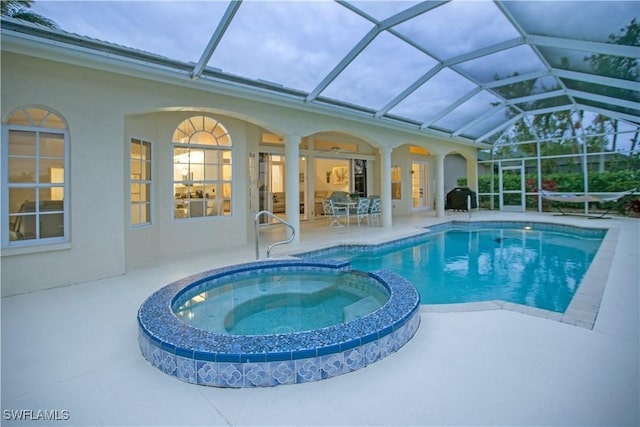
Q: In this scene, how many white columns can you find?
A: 3